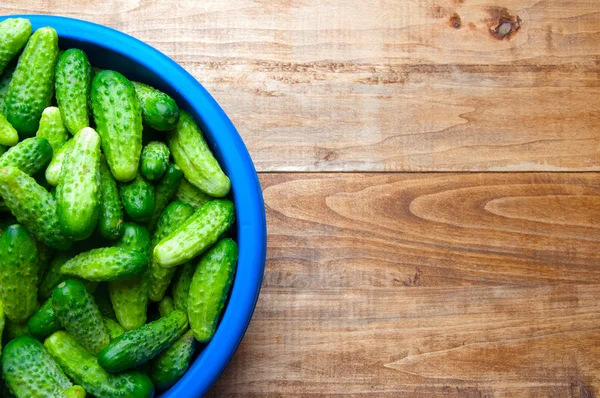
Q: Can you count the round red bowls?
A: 0